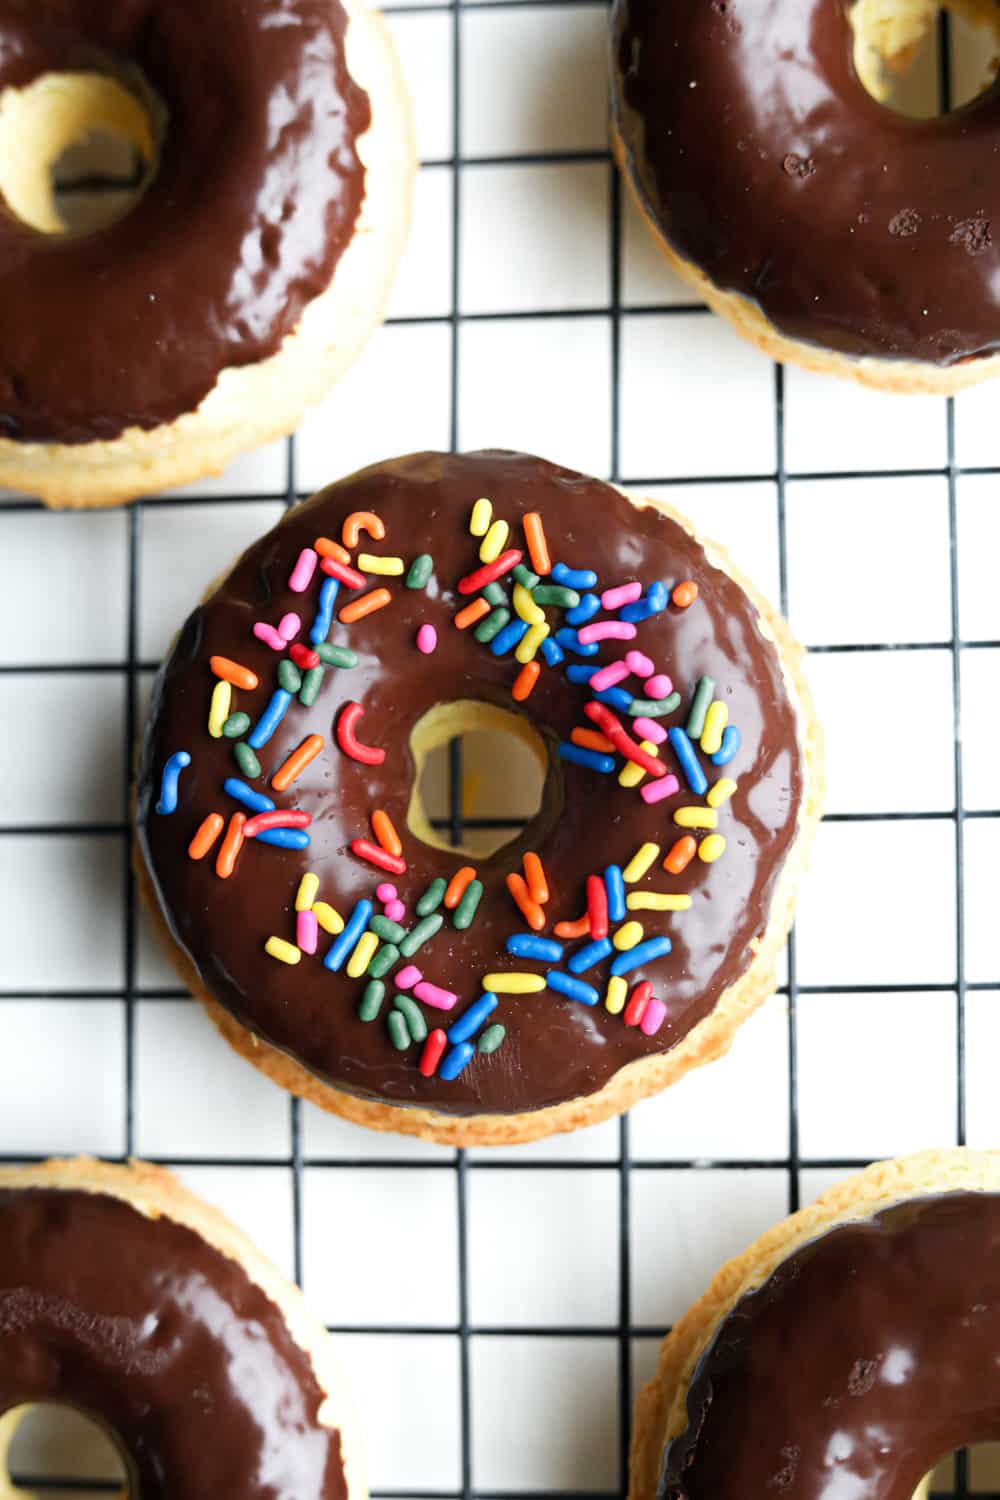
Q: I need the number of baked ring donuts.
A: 5